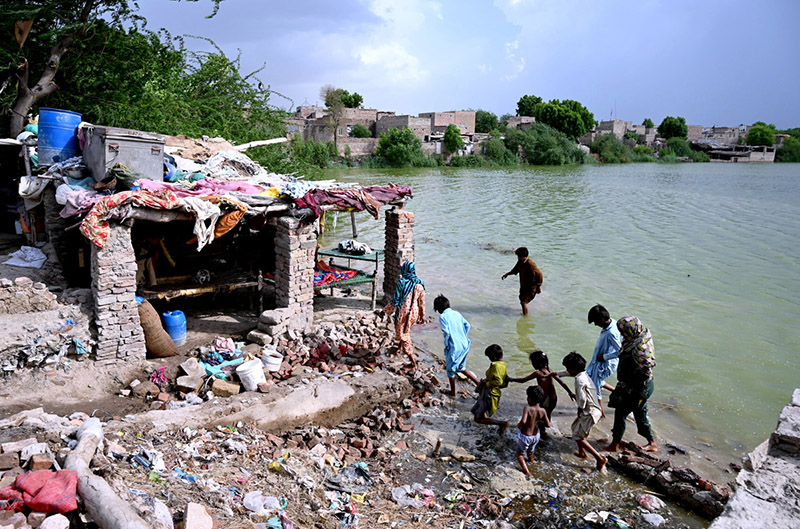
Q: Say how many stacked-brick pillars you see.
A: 3